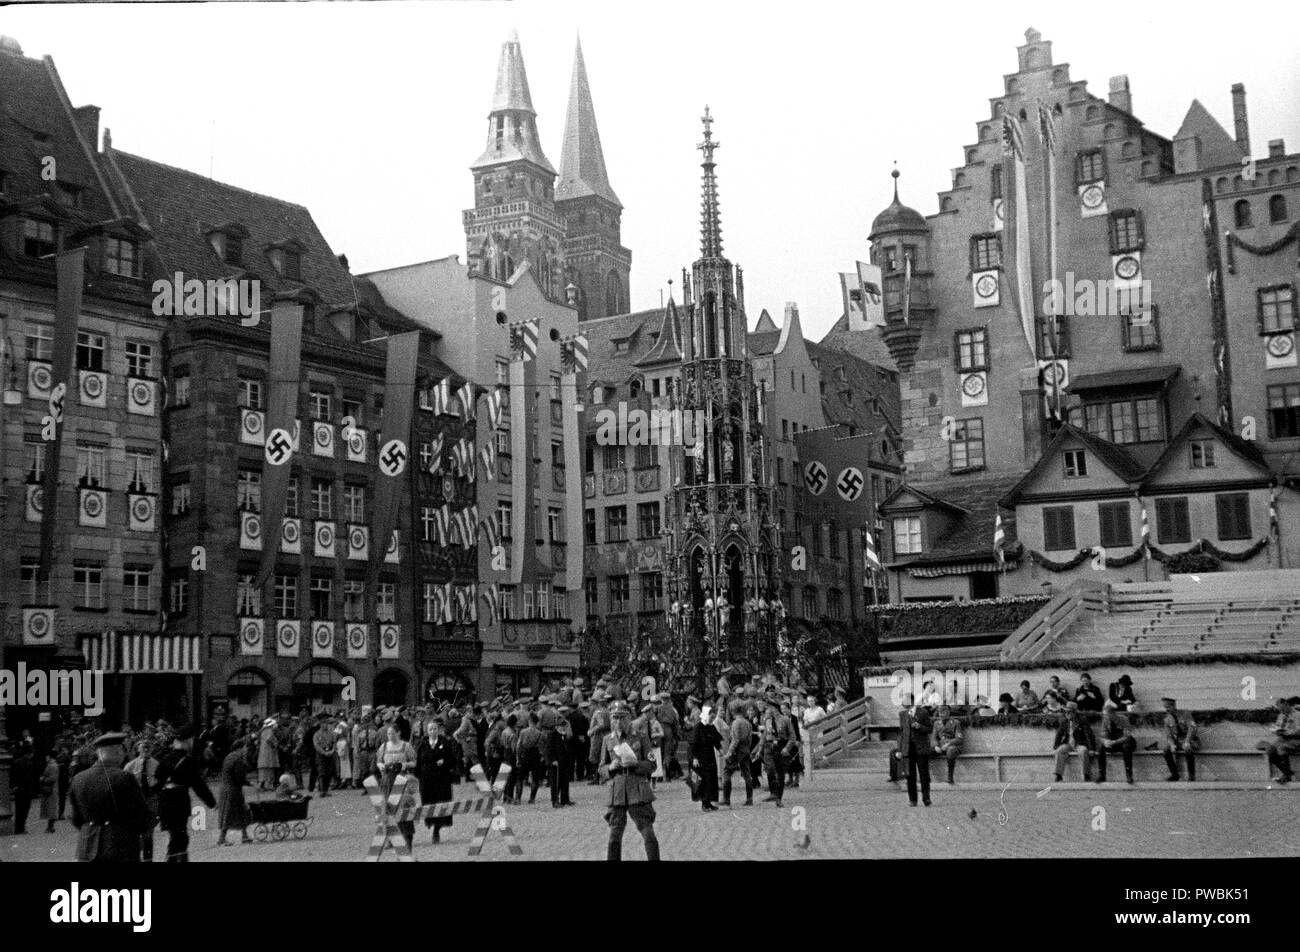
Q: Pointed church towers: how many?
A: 2